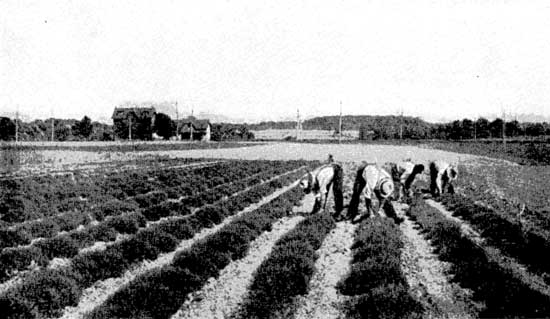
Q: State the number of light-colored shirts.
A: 4